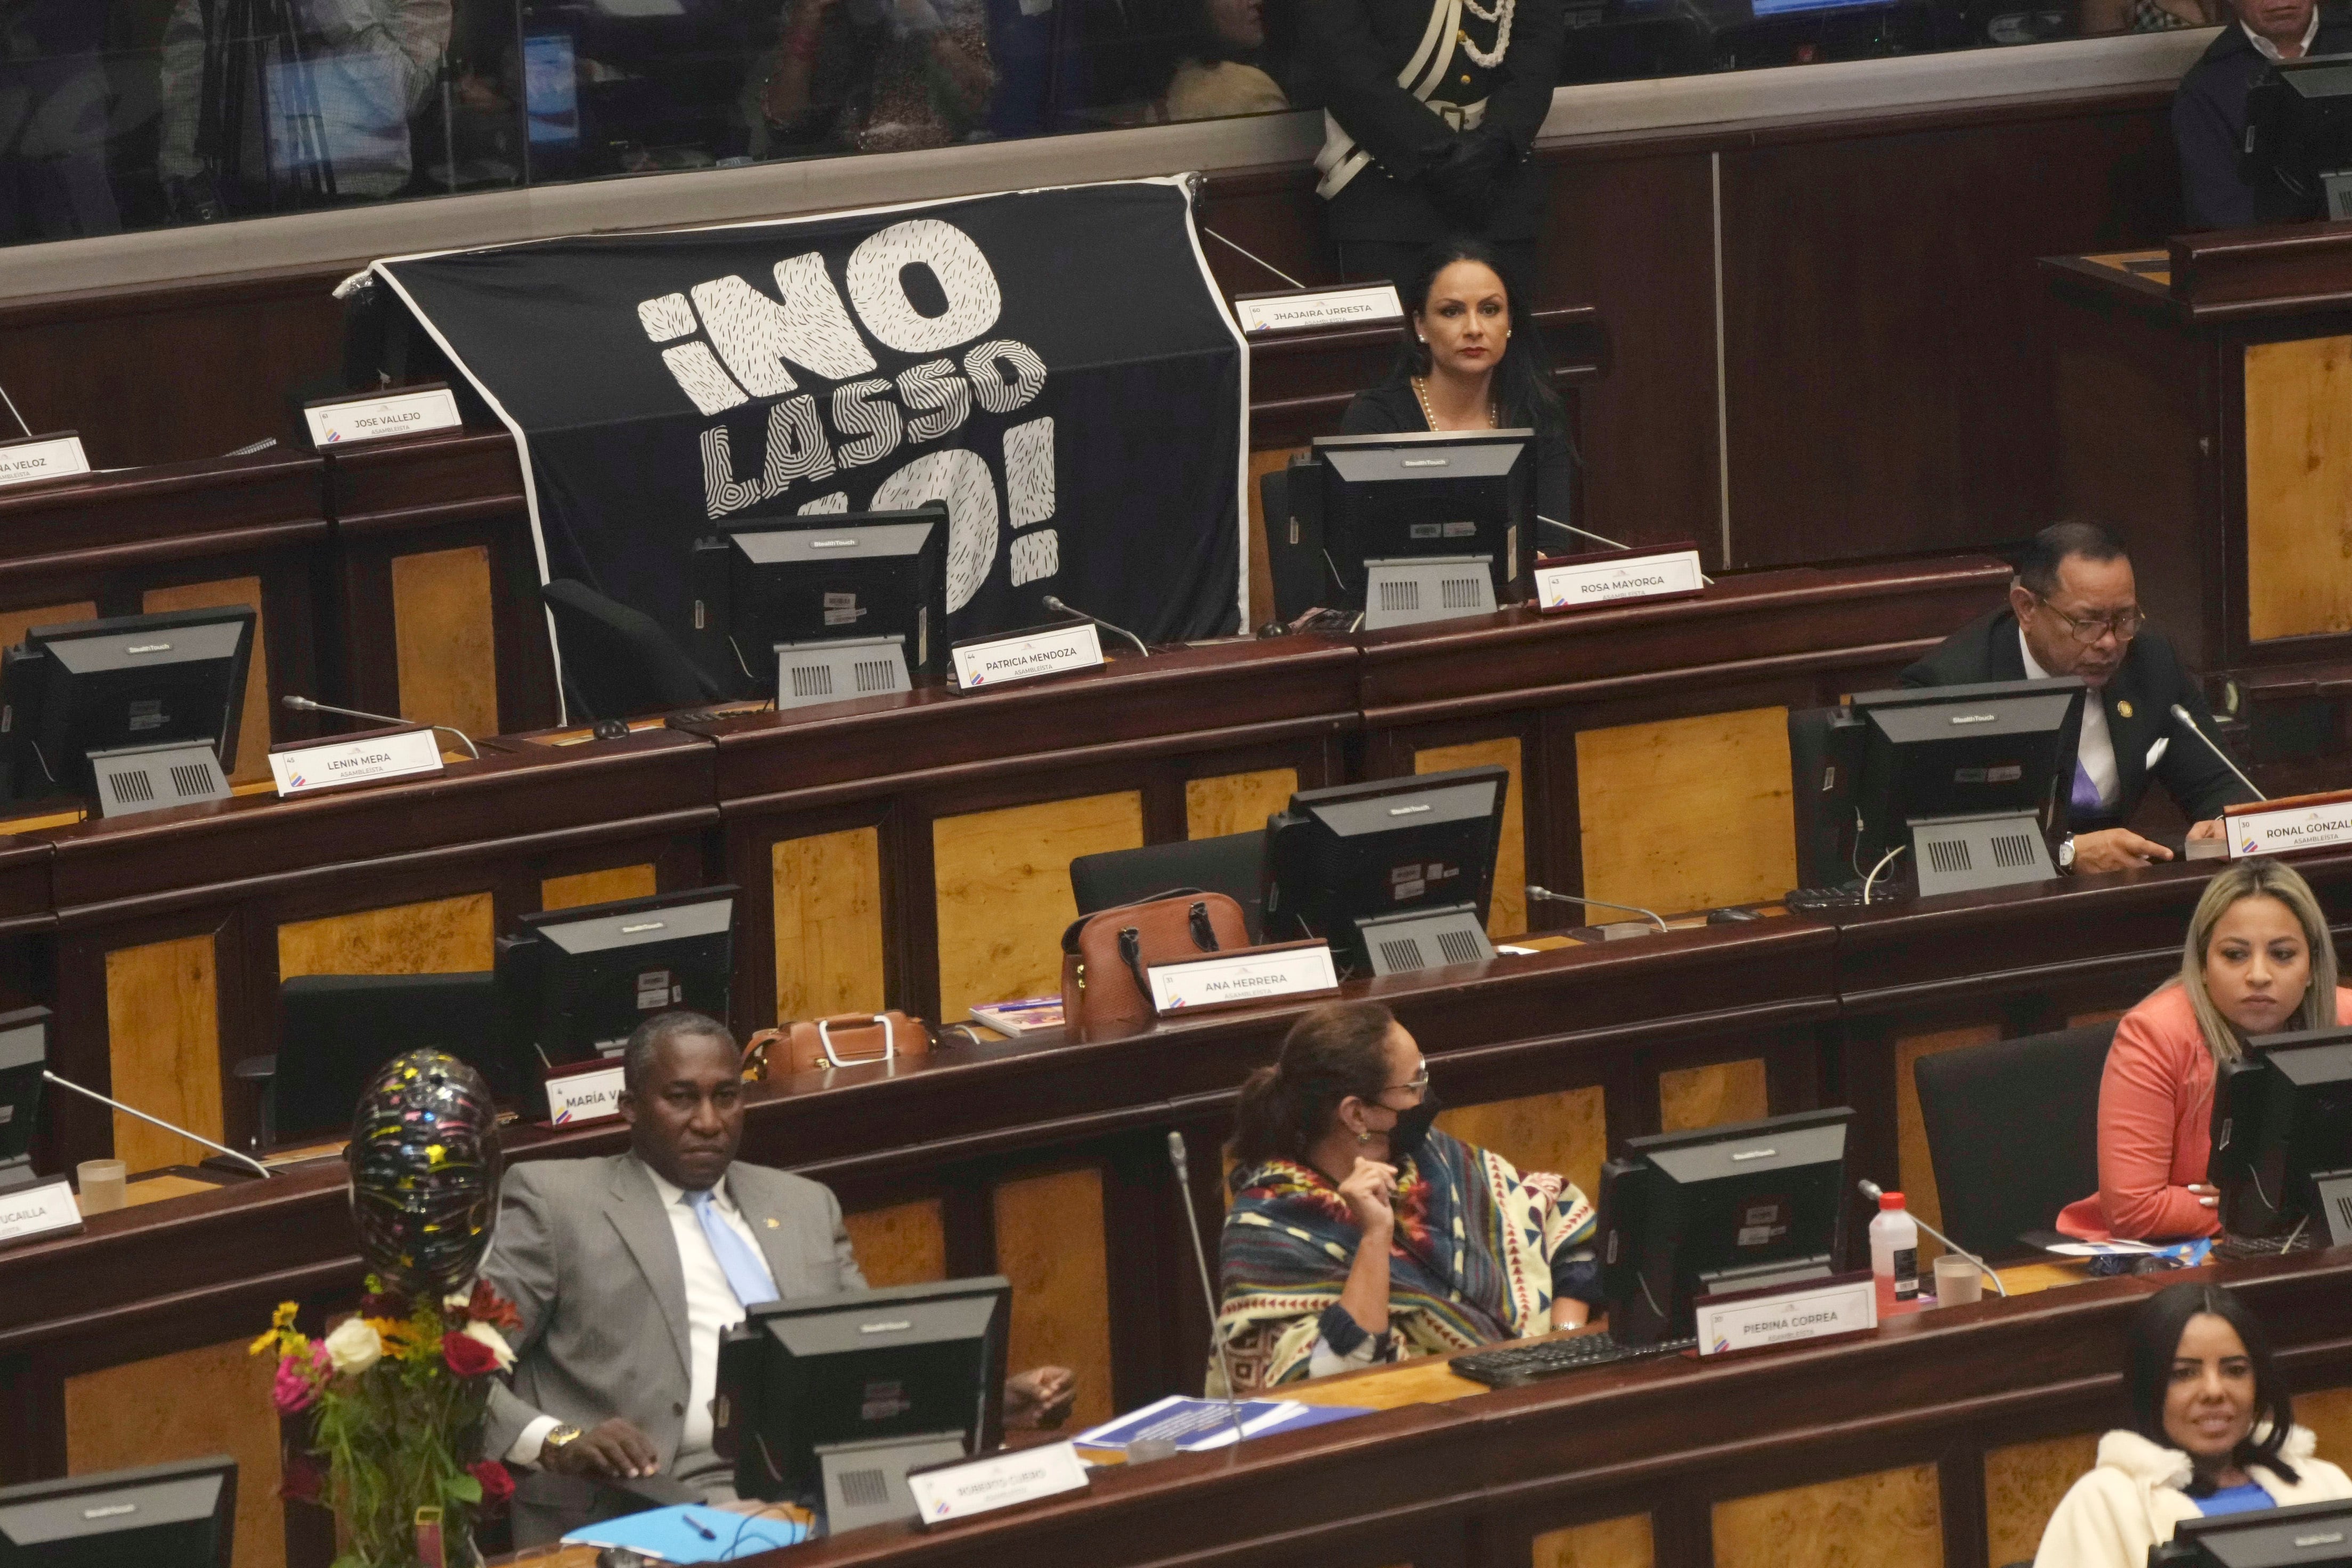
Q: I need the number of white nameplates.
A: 12